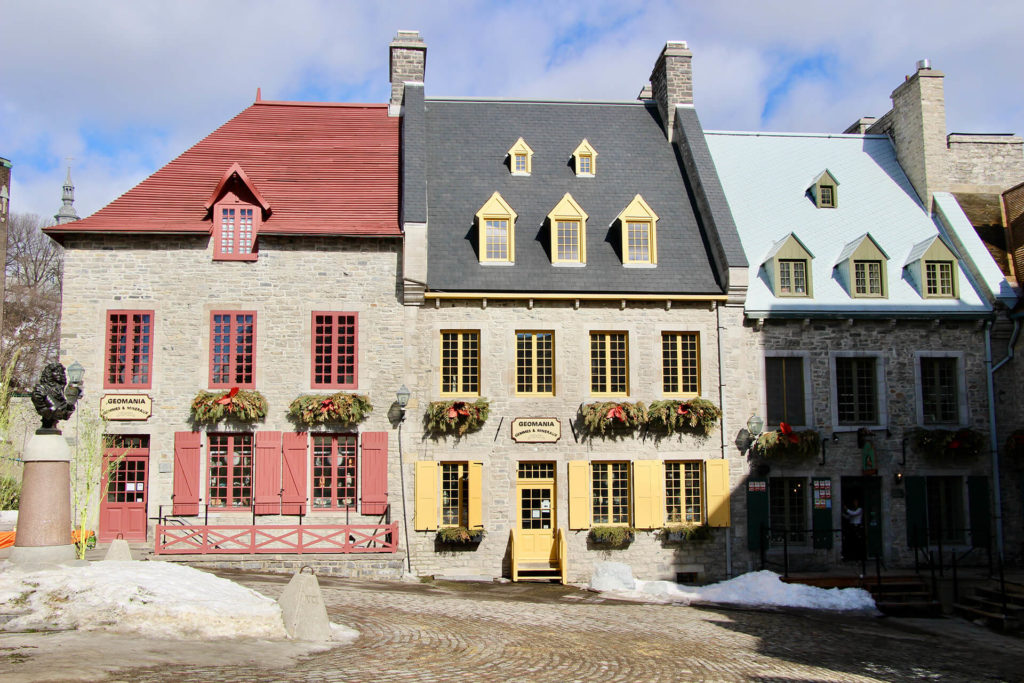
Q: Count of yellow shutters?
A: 6